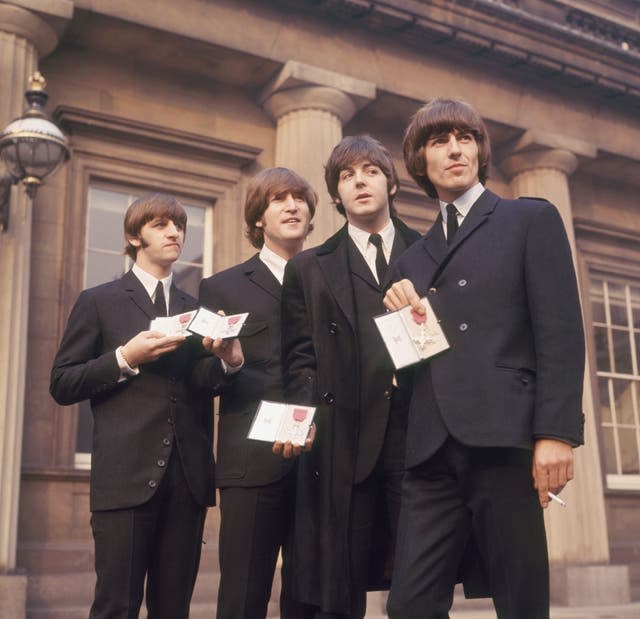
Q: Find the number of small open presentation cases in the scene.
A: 4